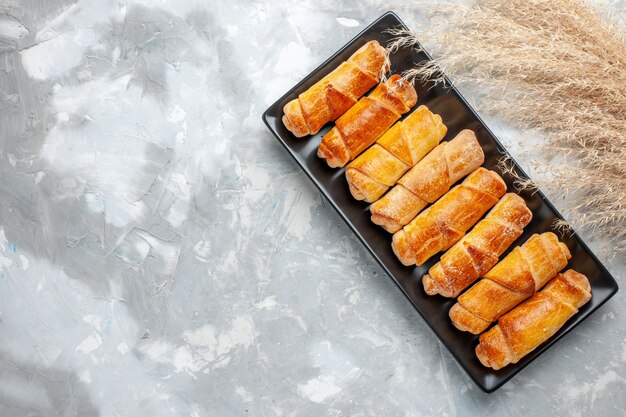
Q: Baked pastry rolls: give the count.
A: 8